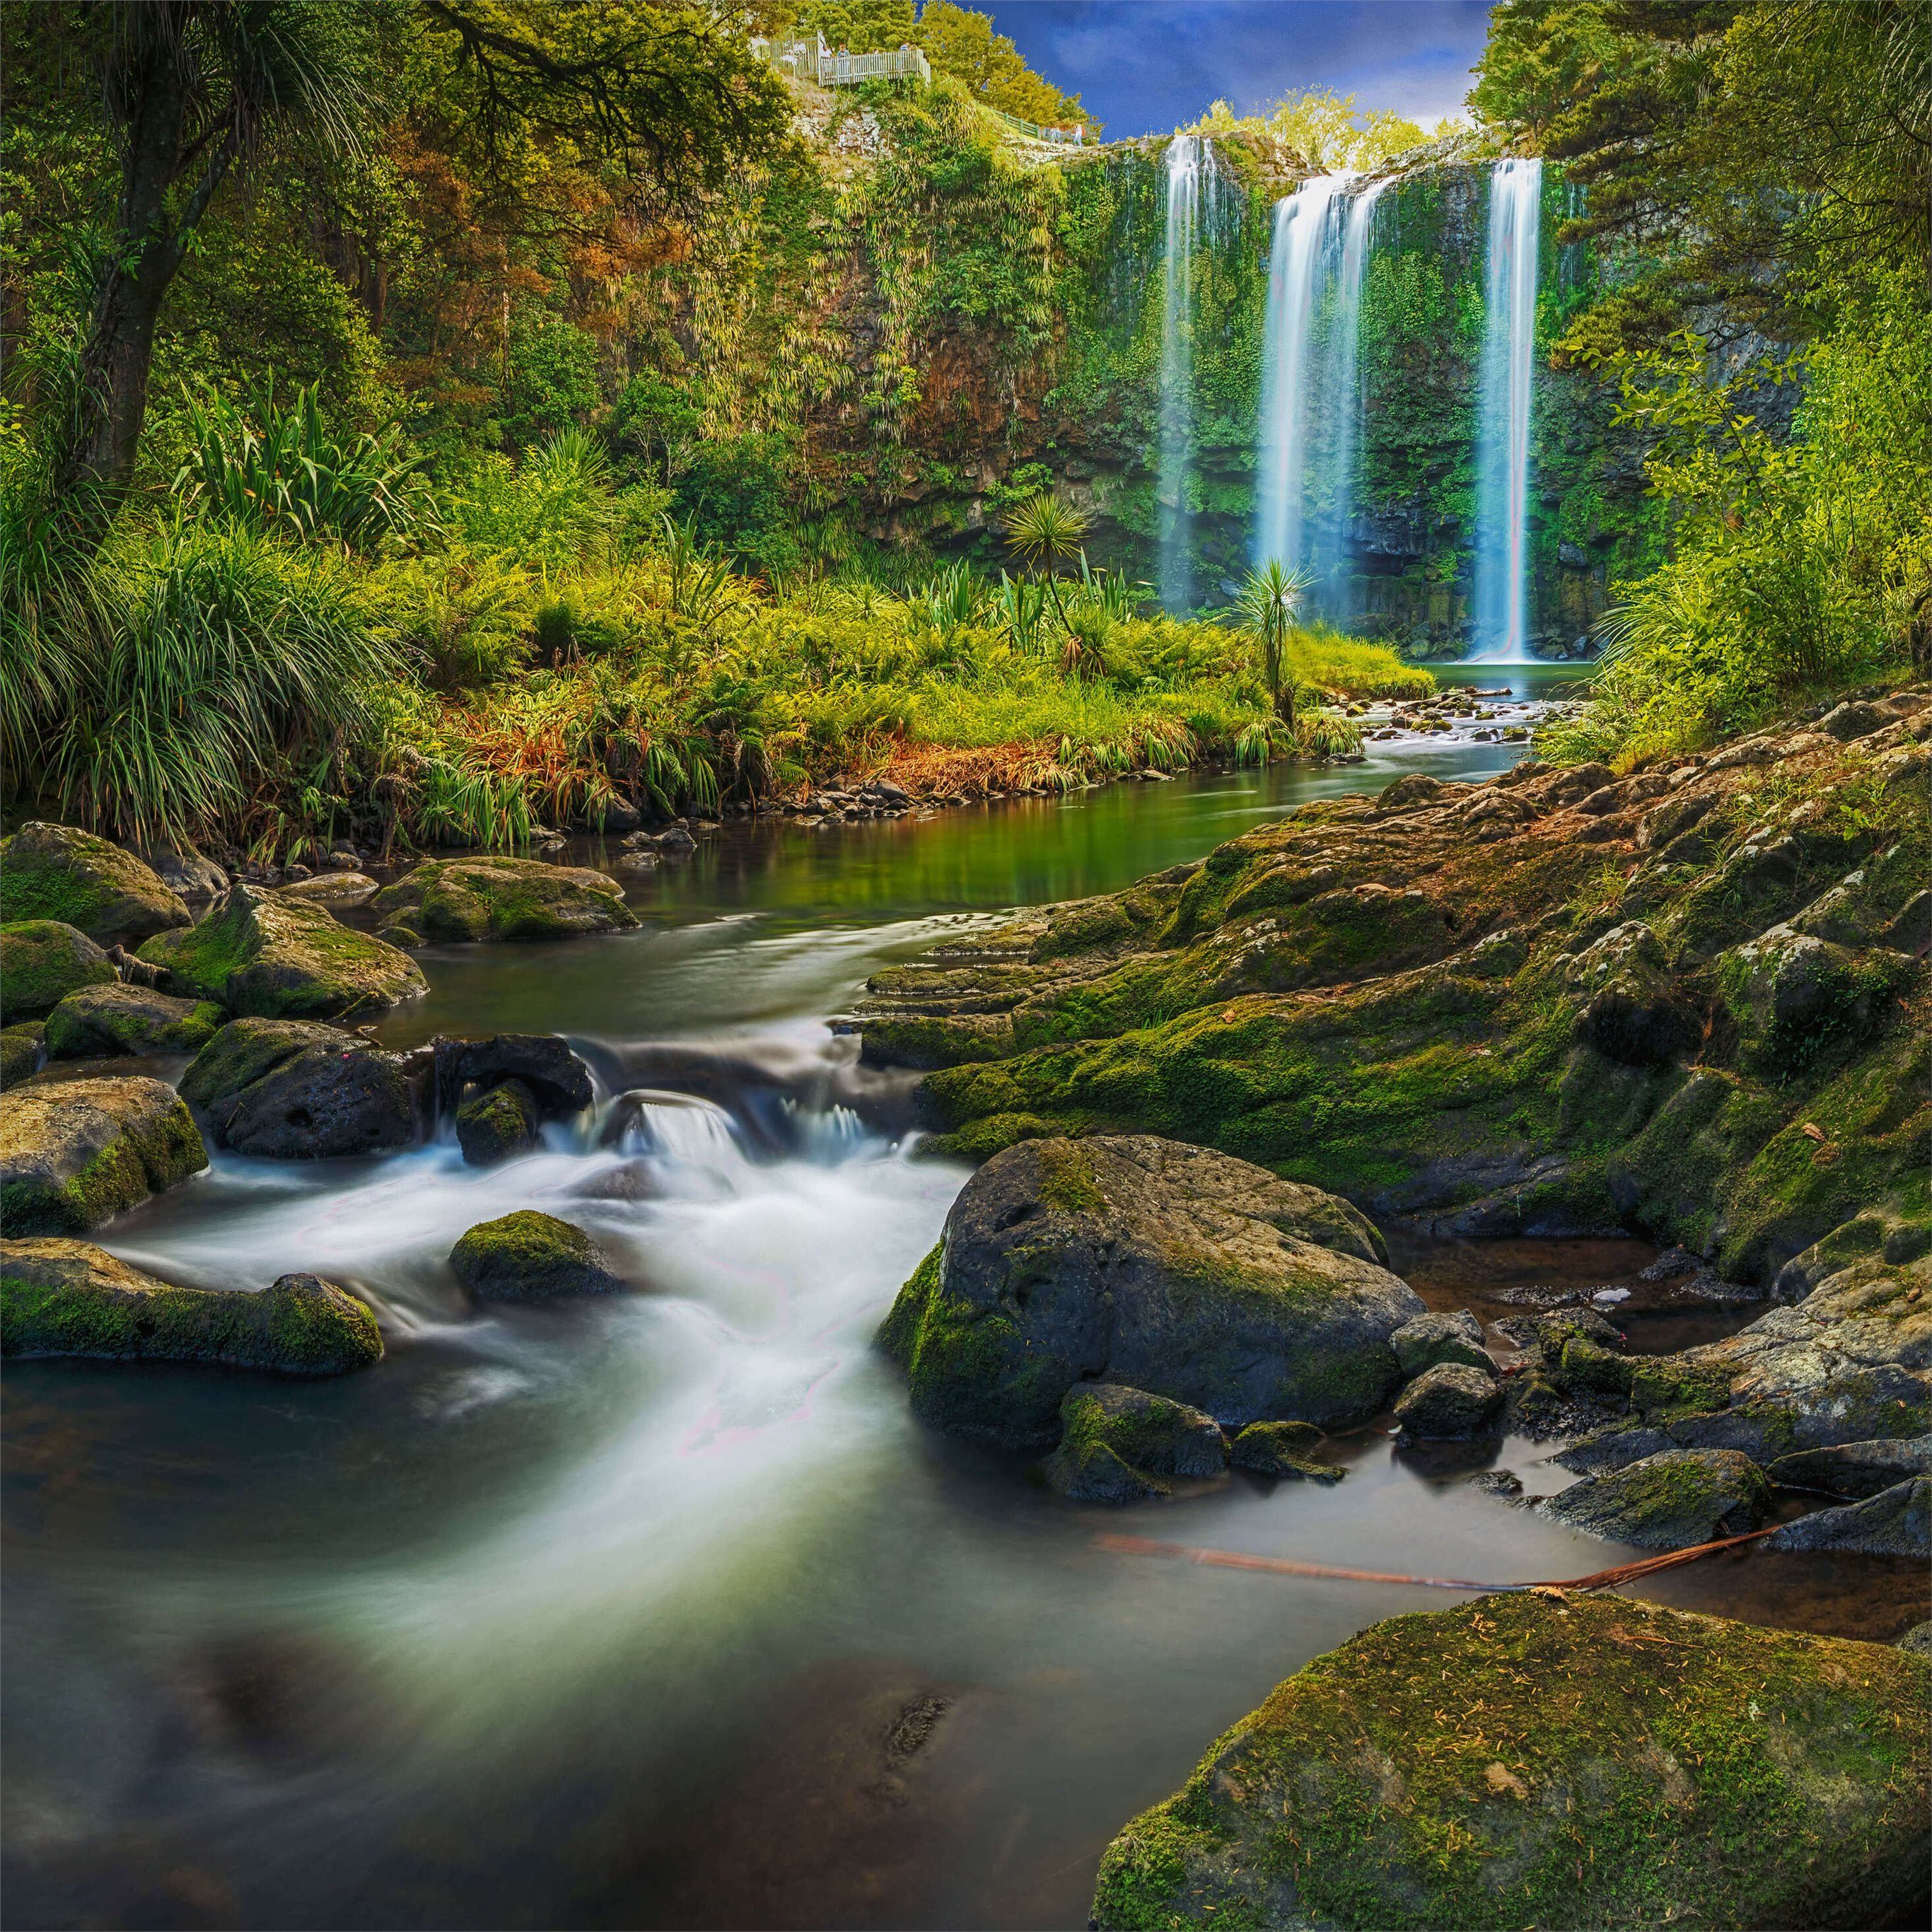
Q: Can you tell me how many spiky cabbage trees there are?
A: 2